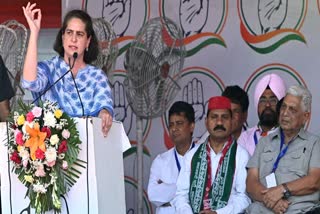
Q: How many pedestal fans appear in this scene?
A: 3